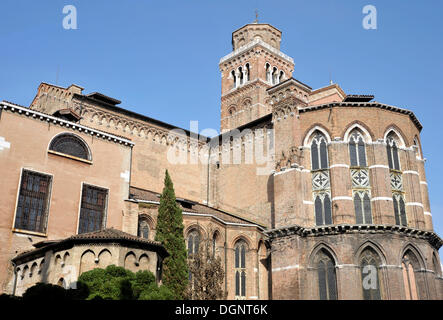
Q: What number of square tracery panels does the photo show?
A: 3